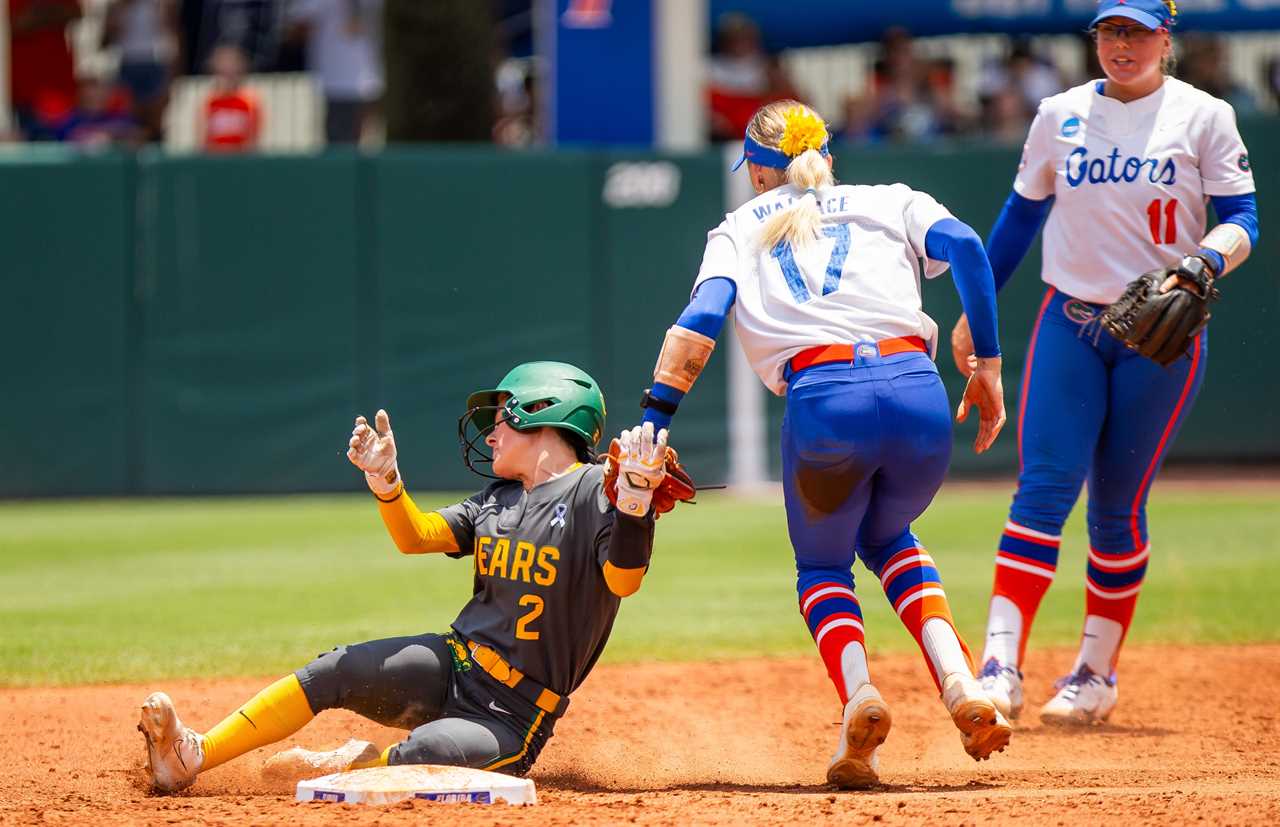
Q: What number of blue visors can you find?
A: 2